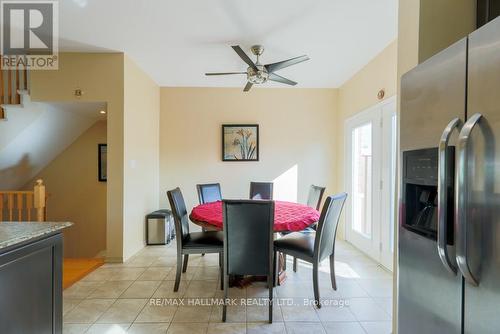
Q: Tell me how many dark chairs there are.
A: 6